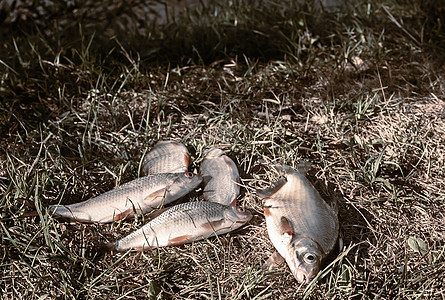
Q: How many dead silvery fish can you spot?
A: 5